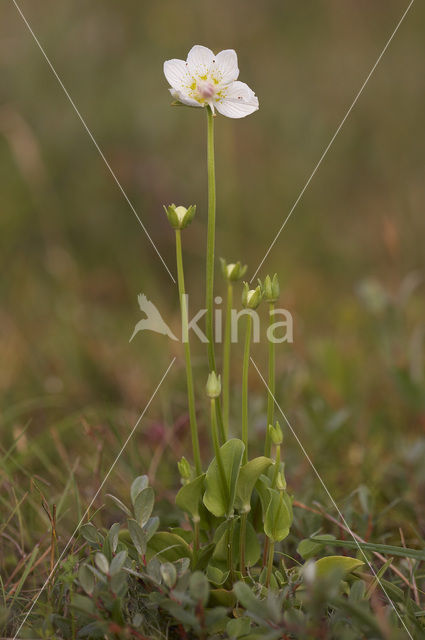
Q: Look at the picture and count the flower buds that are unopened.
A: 8